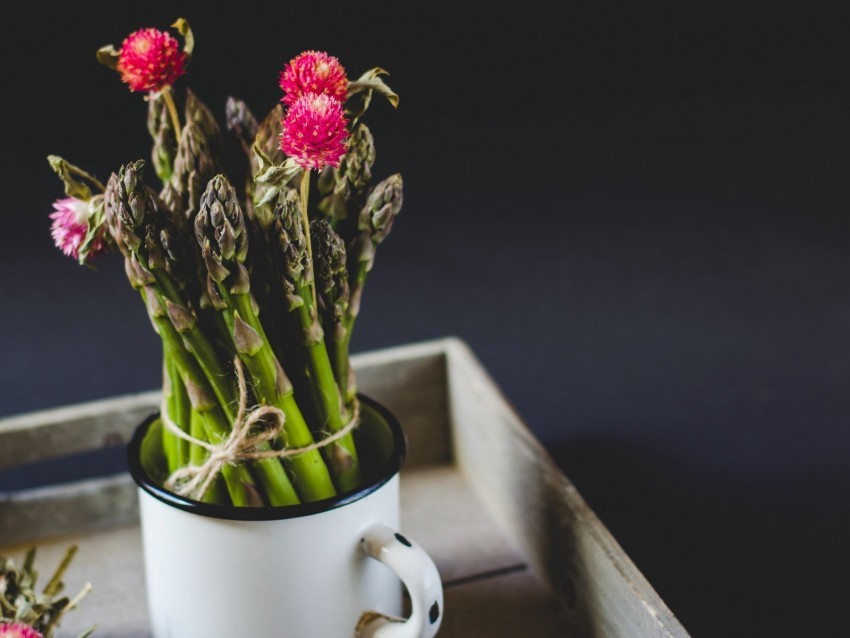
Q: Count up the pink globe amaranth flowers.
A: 5